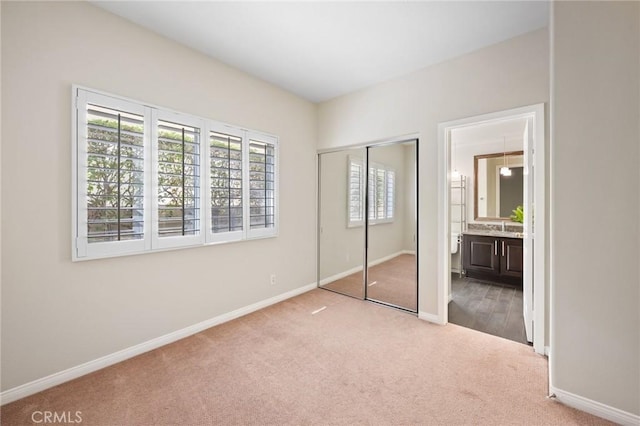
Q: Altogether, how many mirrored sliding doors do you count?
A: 2